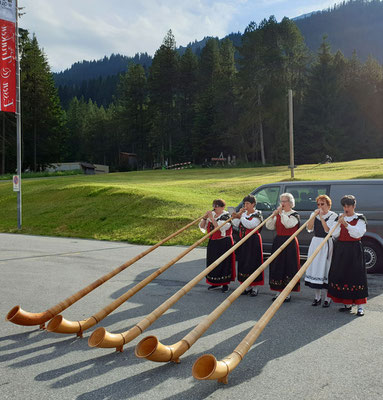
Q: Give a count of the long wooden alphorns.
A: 5